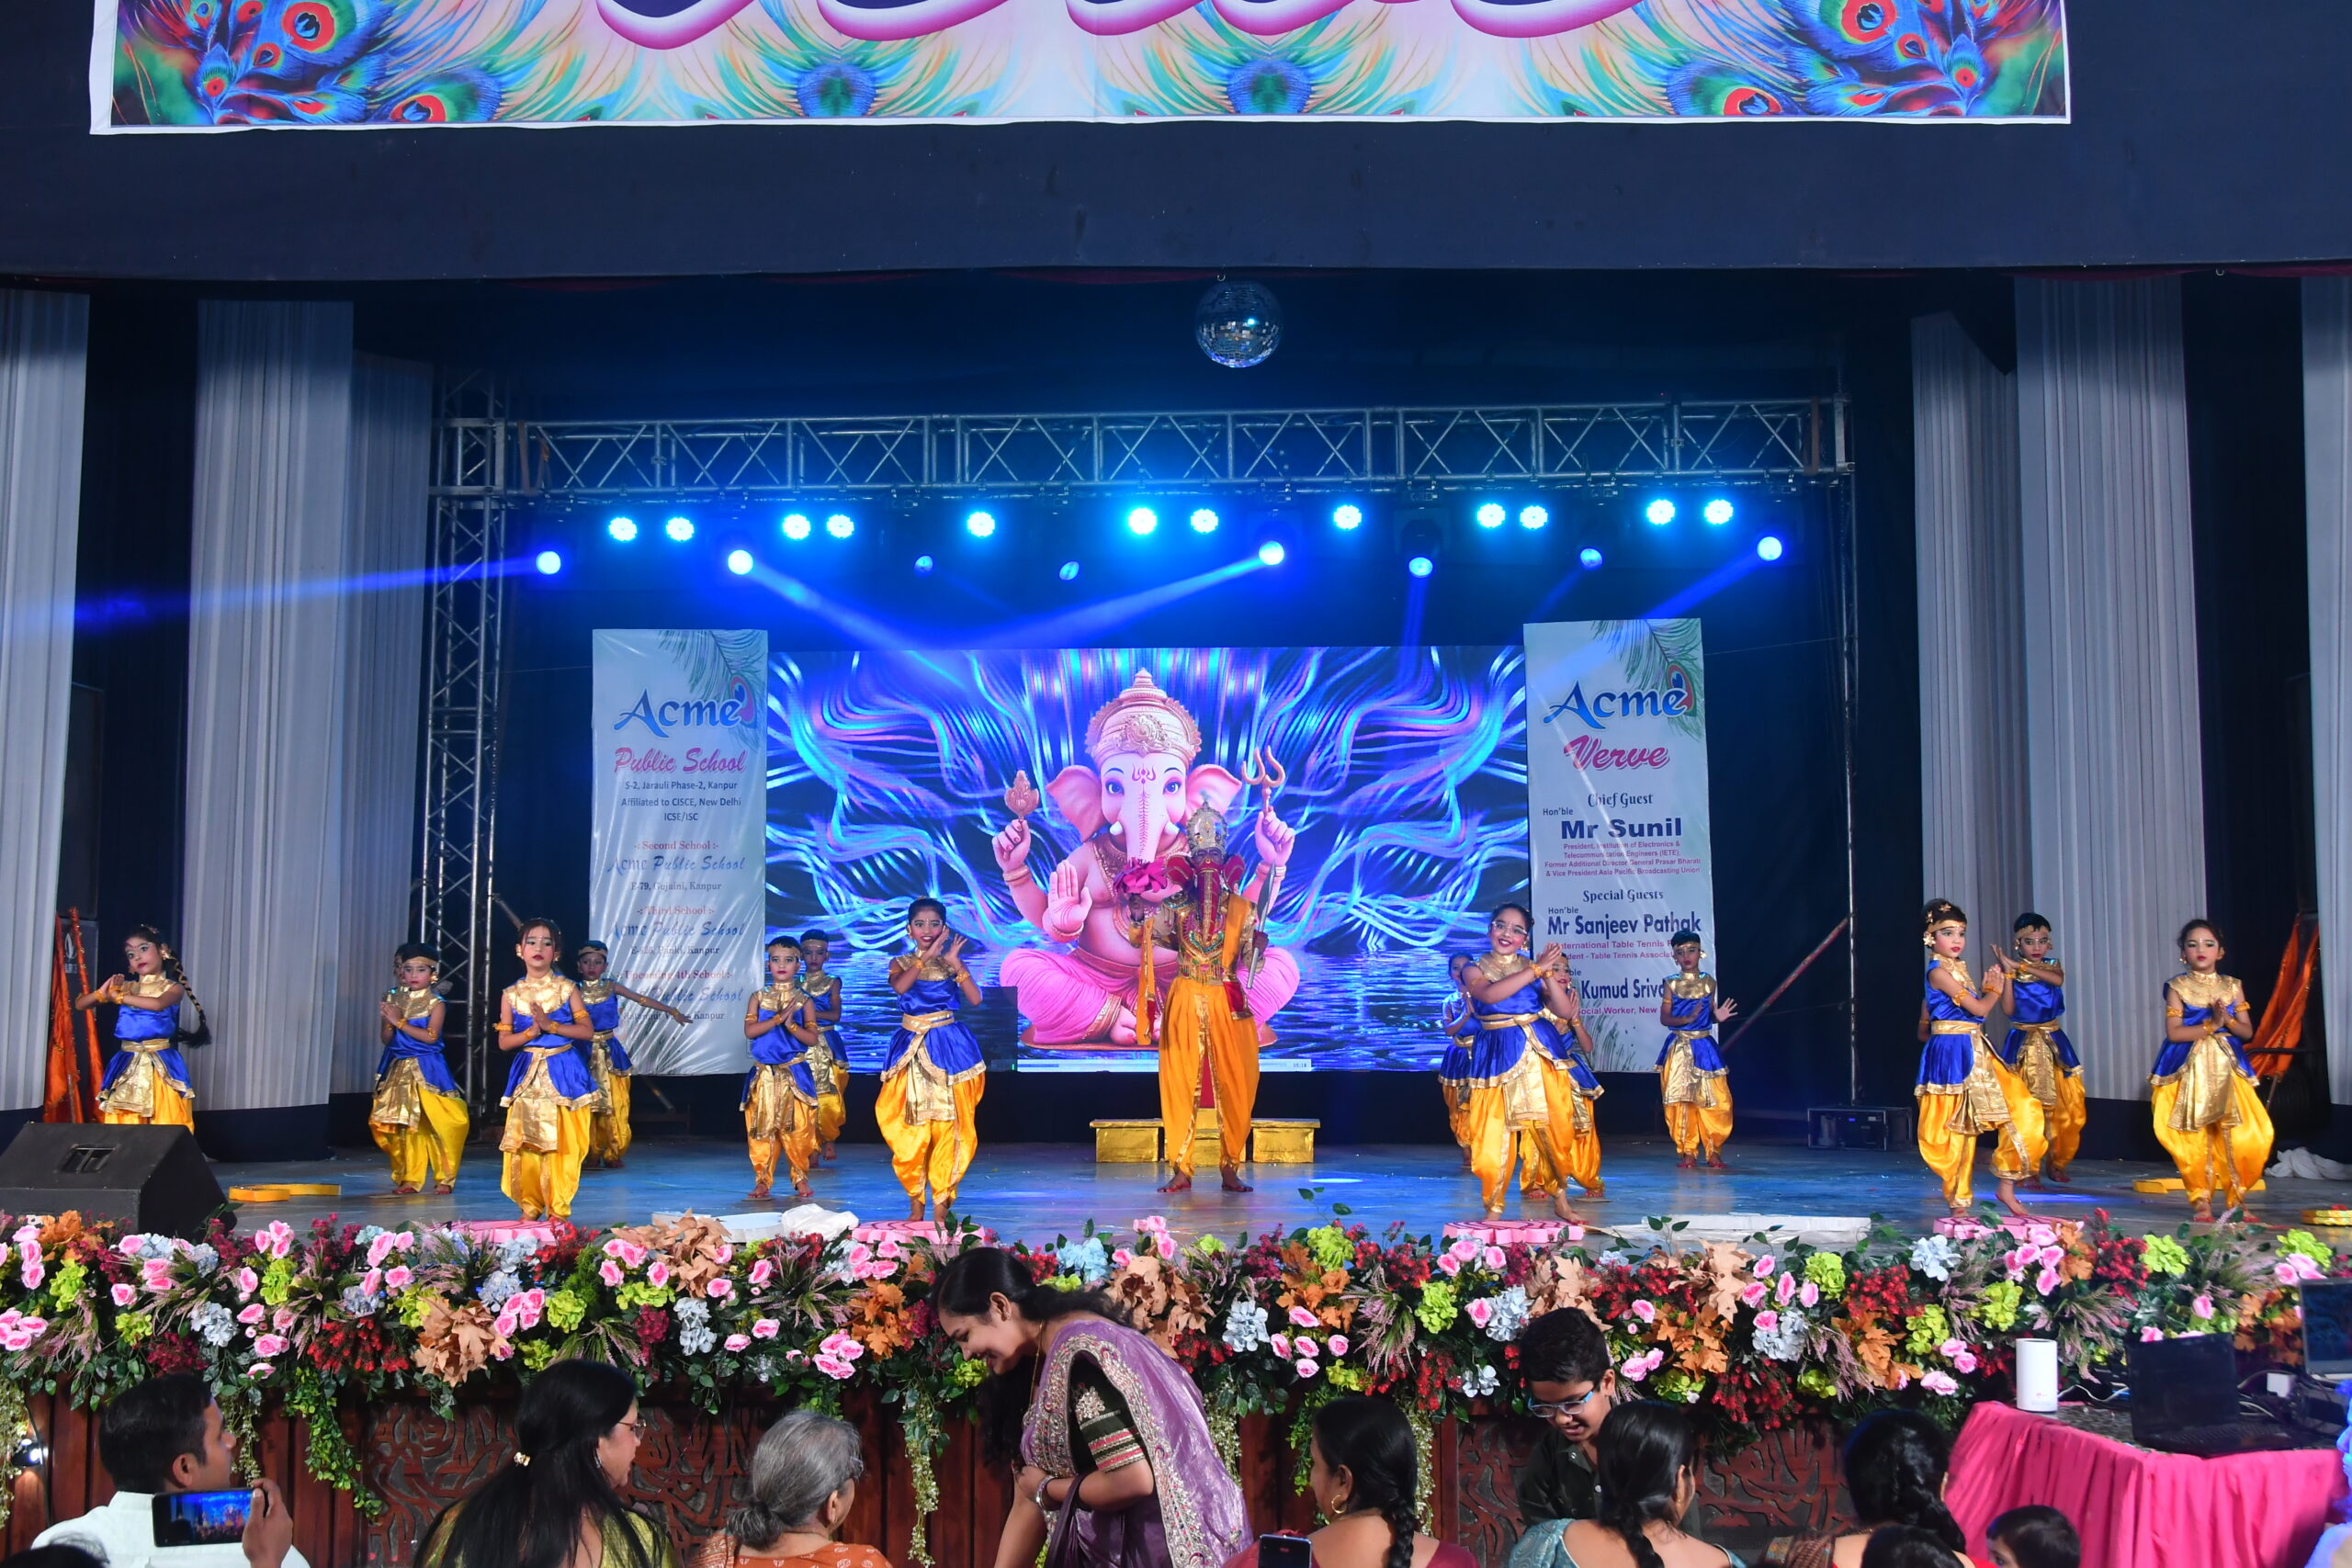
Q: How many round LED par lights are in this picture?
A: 12